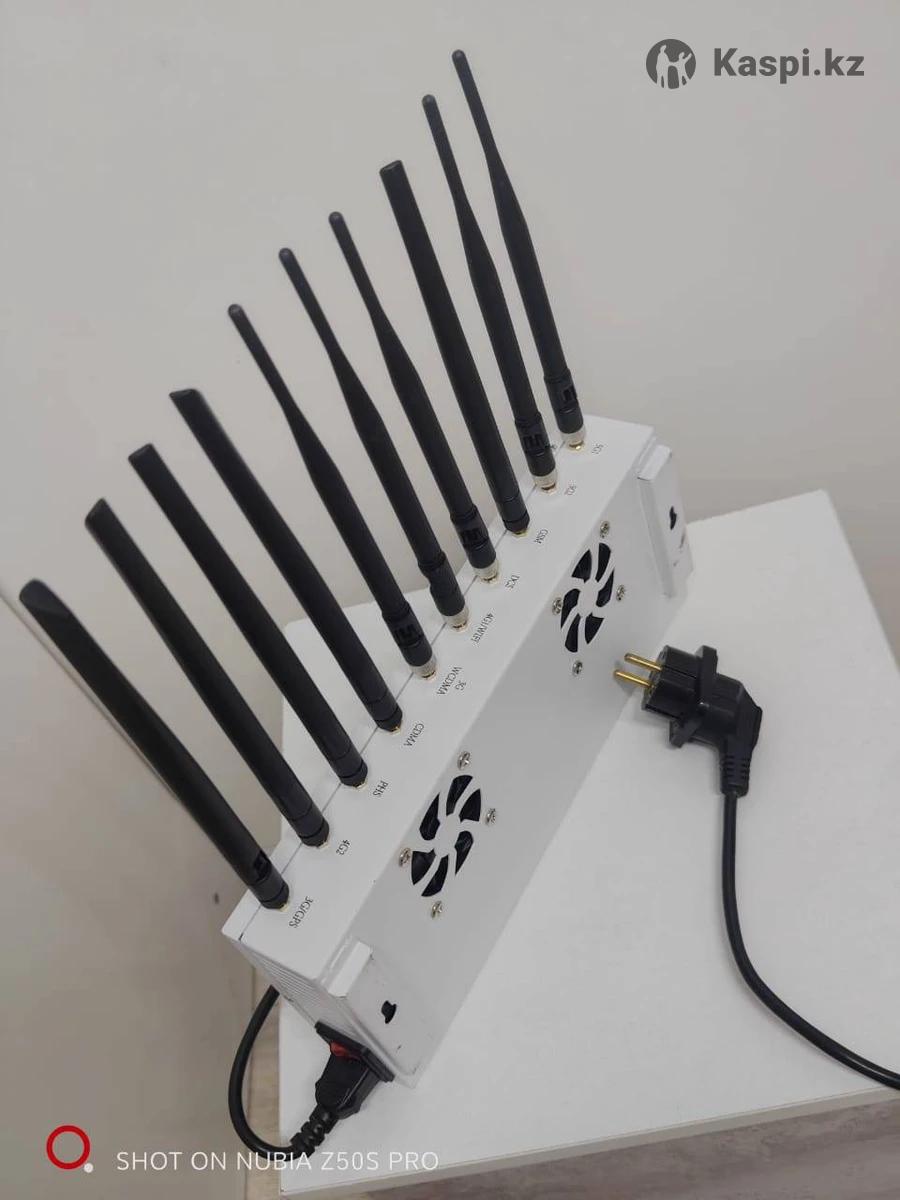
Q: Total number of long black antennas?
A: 10